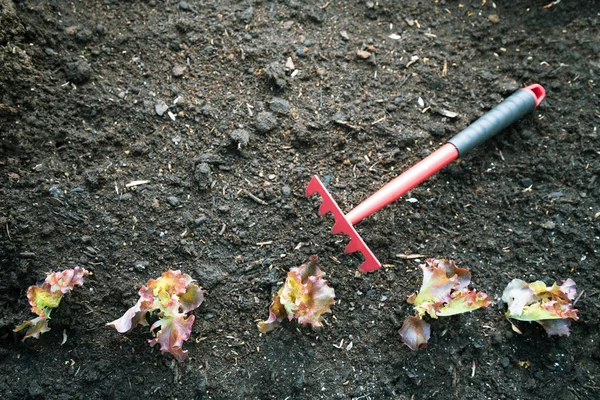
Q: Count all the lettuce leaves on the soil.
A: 5